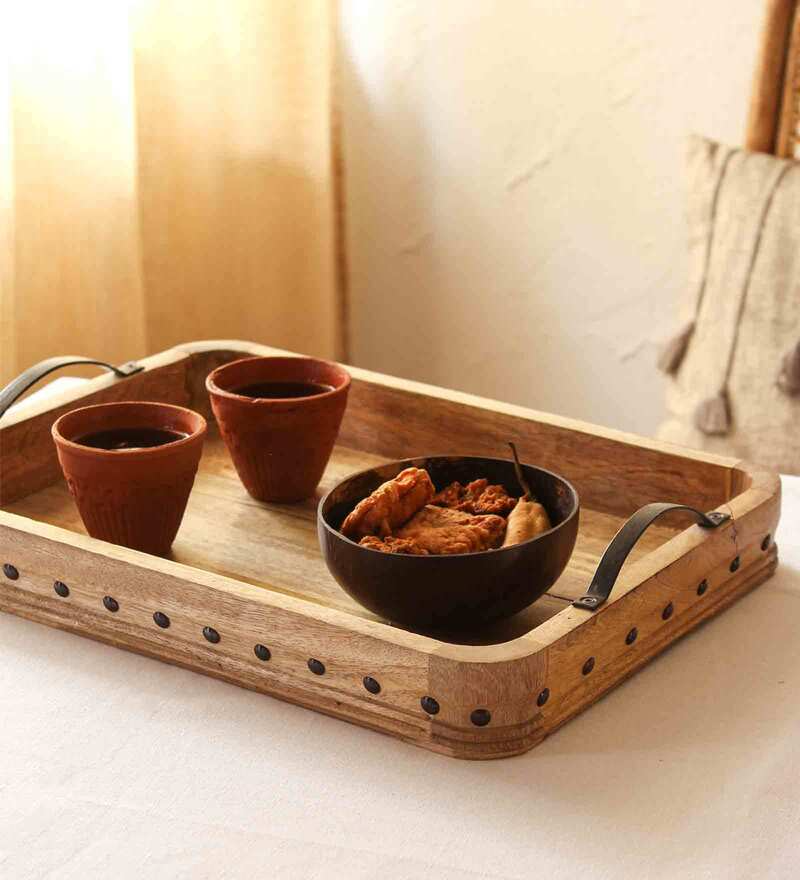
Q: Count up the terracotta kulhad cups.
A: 2